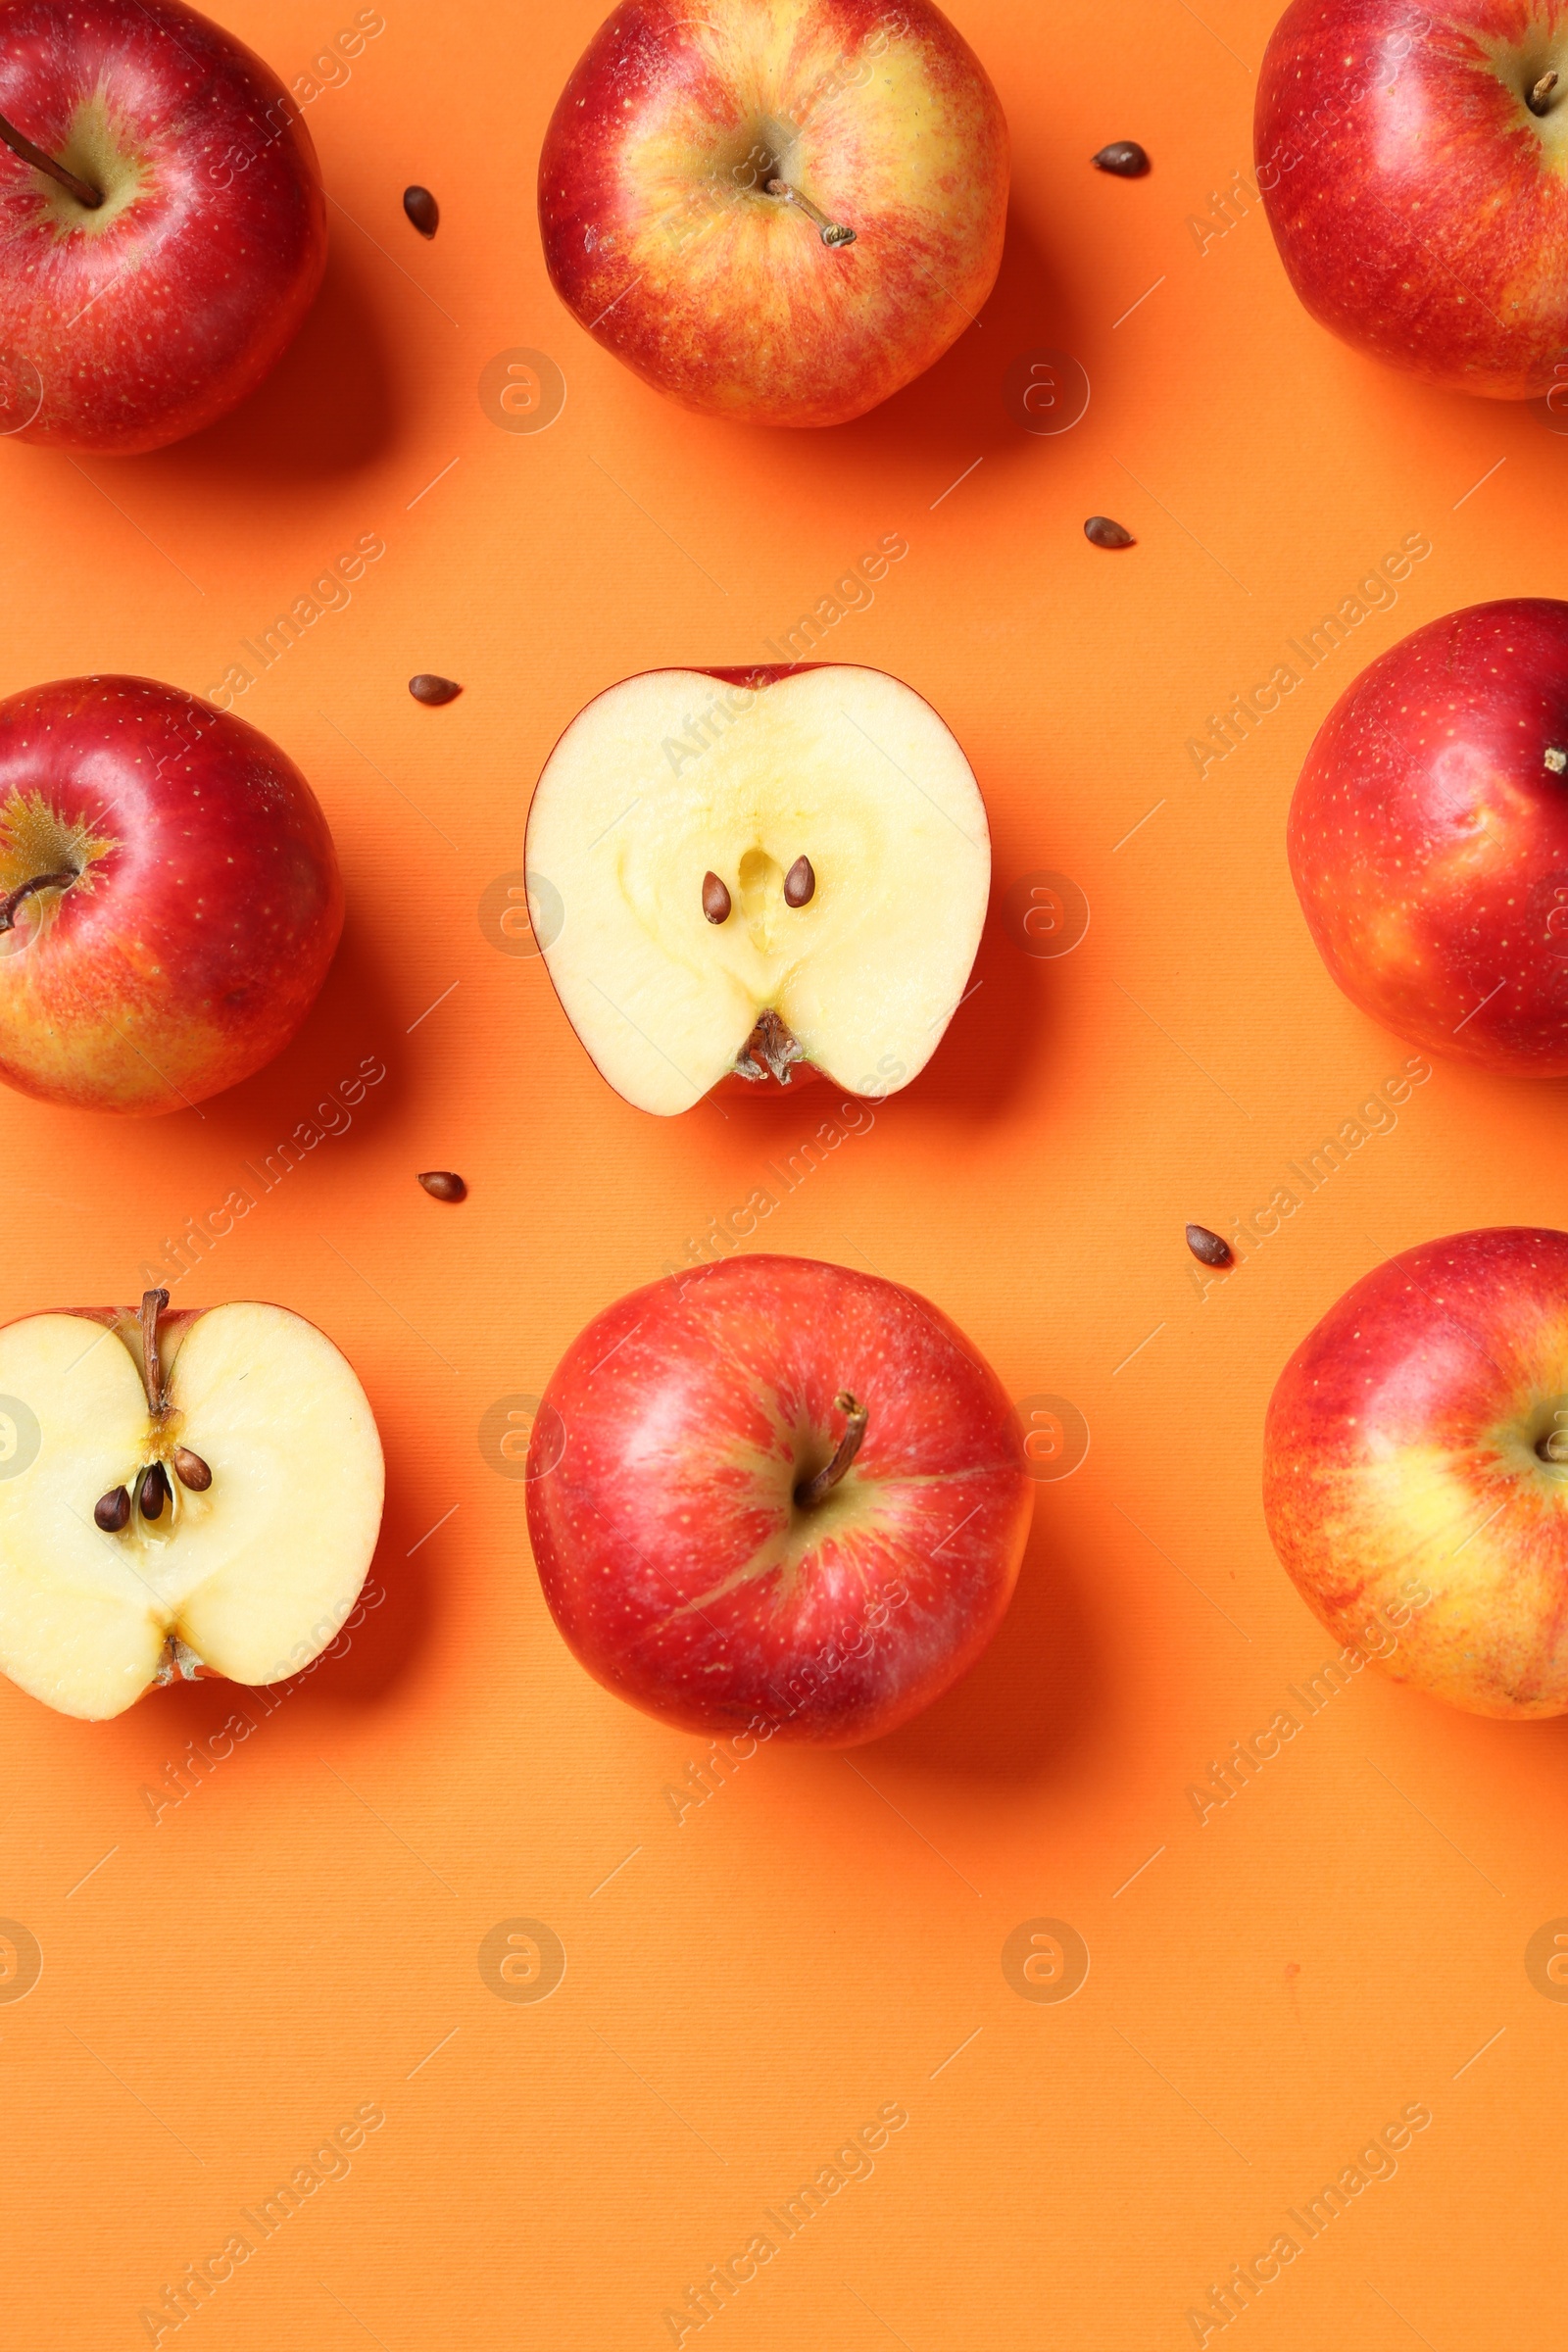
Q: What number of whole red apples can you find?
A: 7